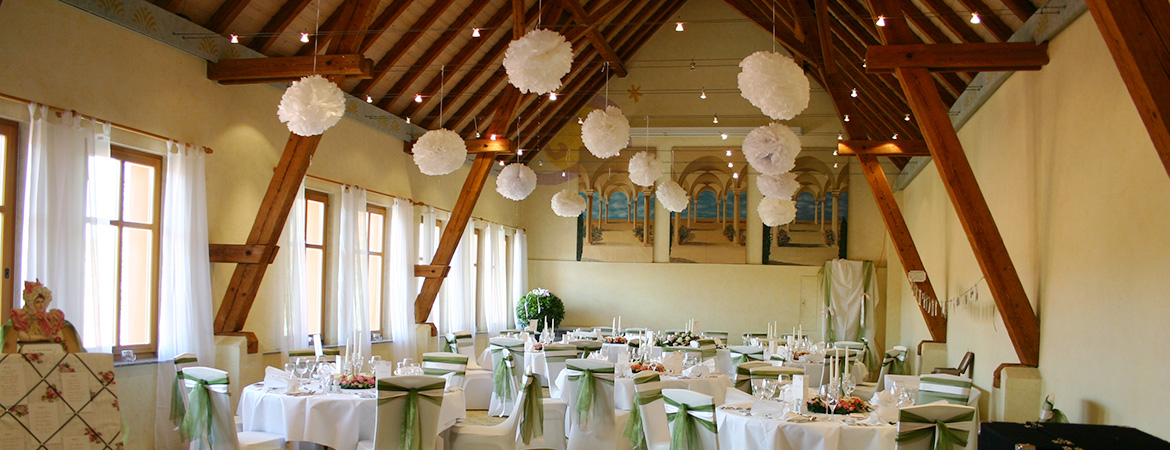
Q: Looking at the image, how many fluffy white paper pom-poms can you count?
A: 12